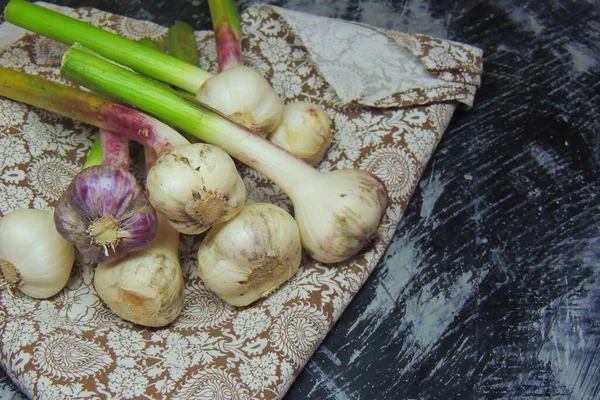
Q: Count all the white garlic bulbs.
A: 7